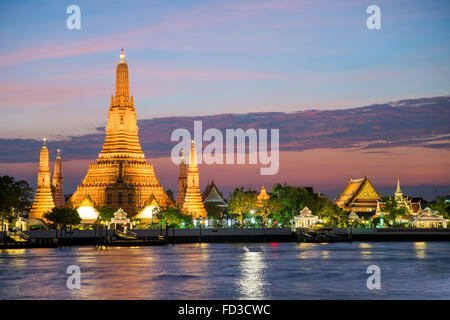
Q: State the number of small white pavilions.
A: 3